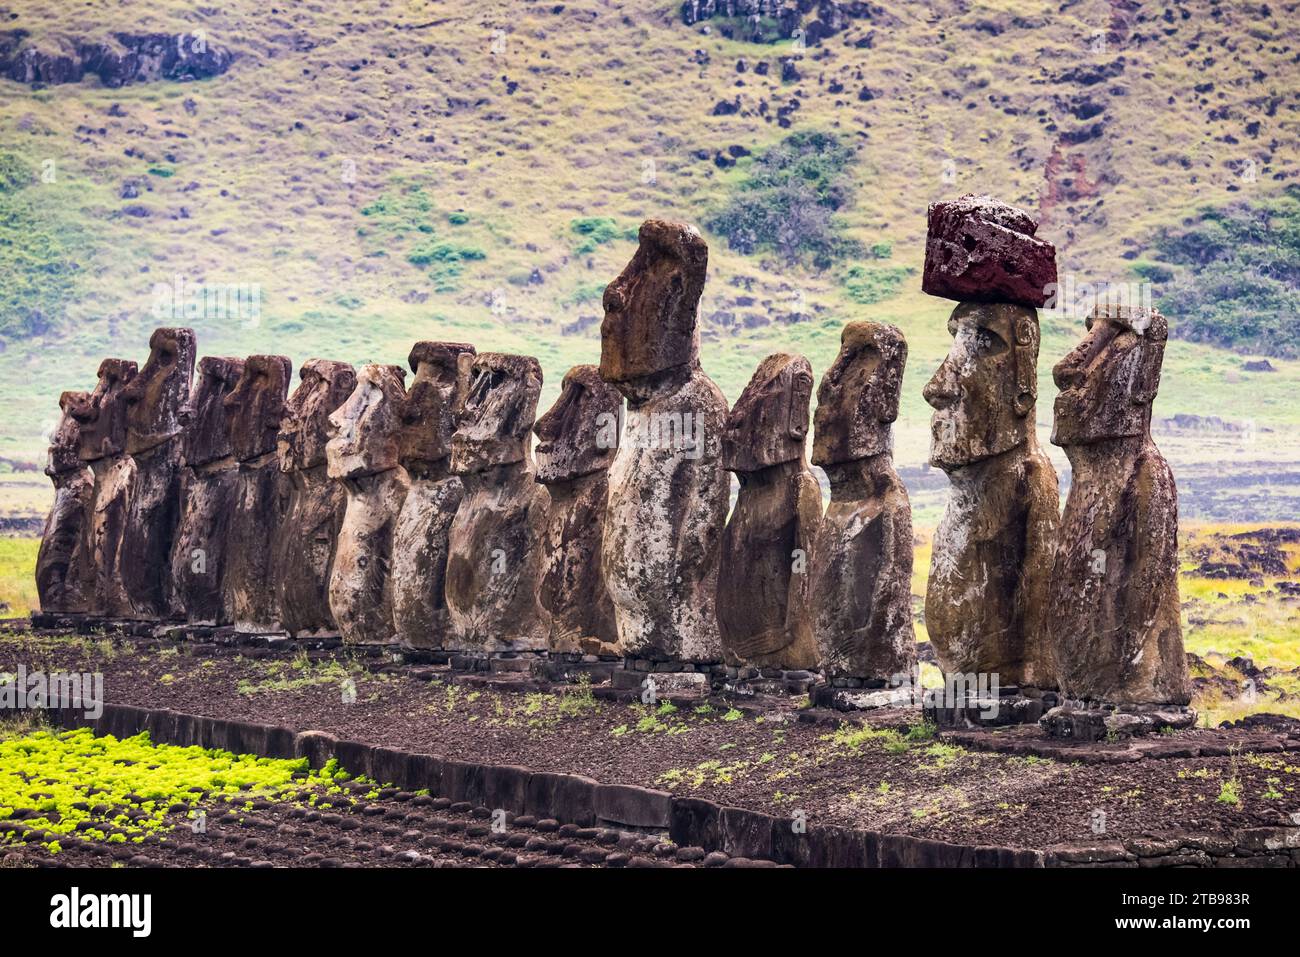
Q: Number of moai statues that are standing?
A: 15